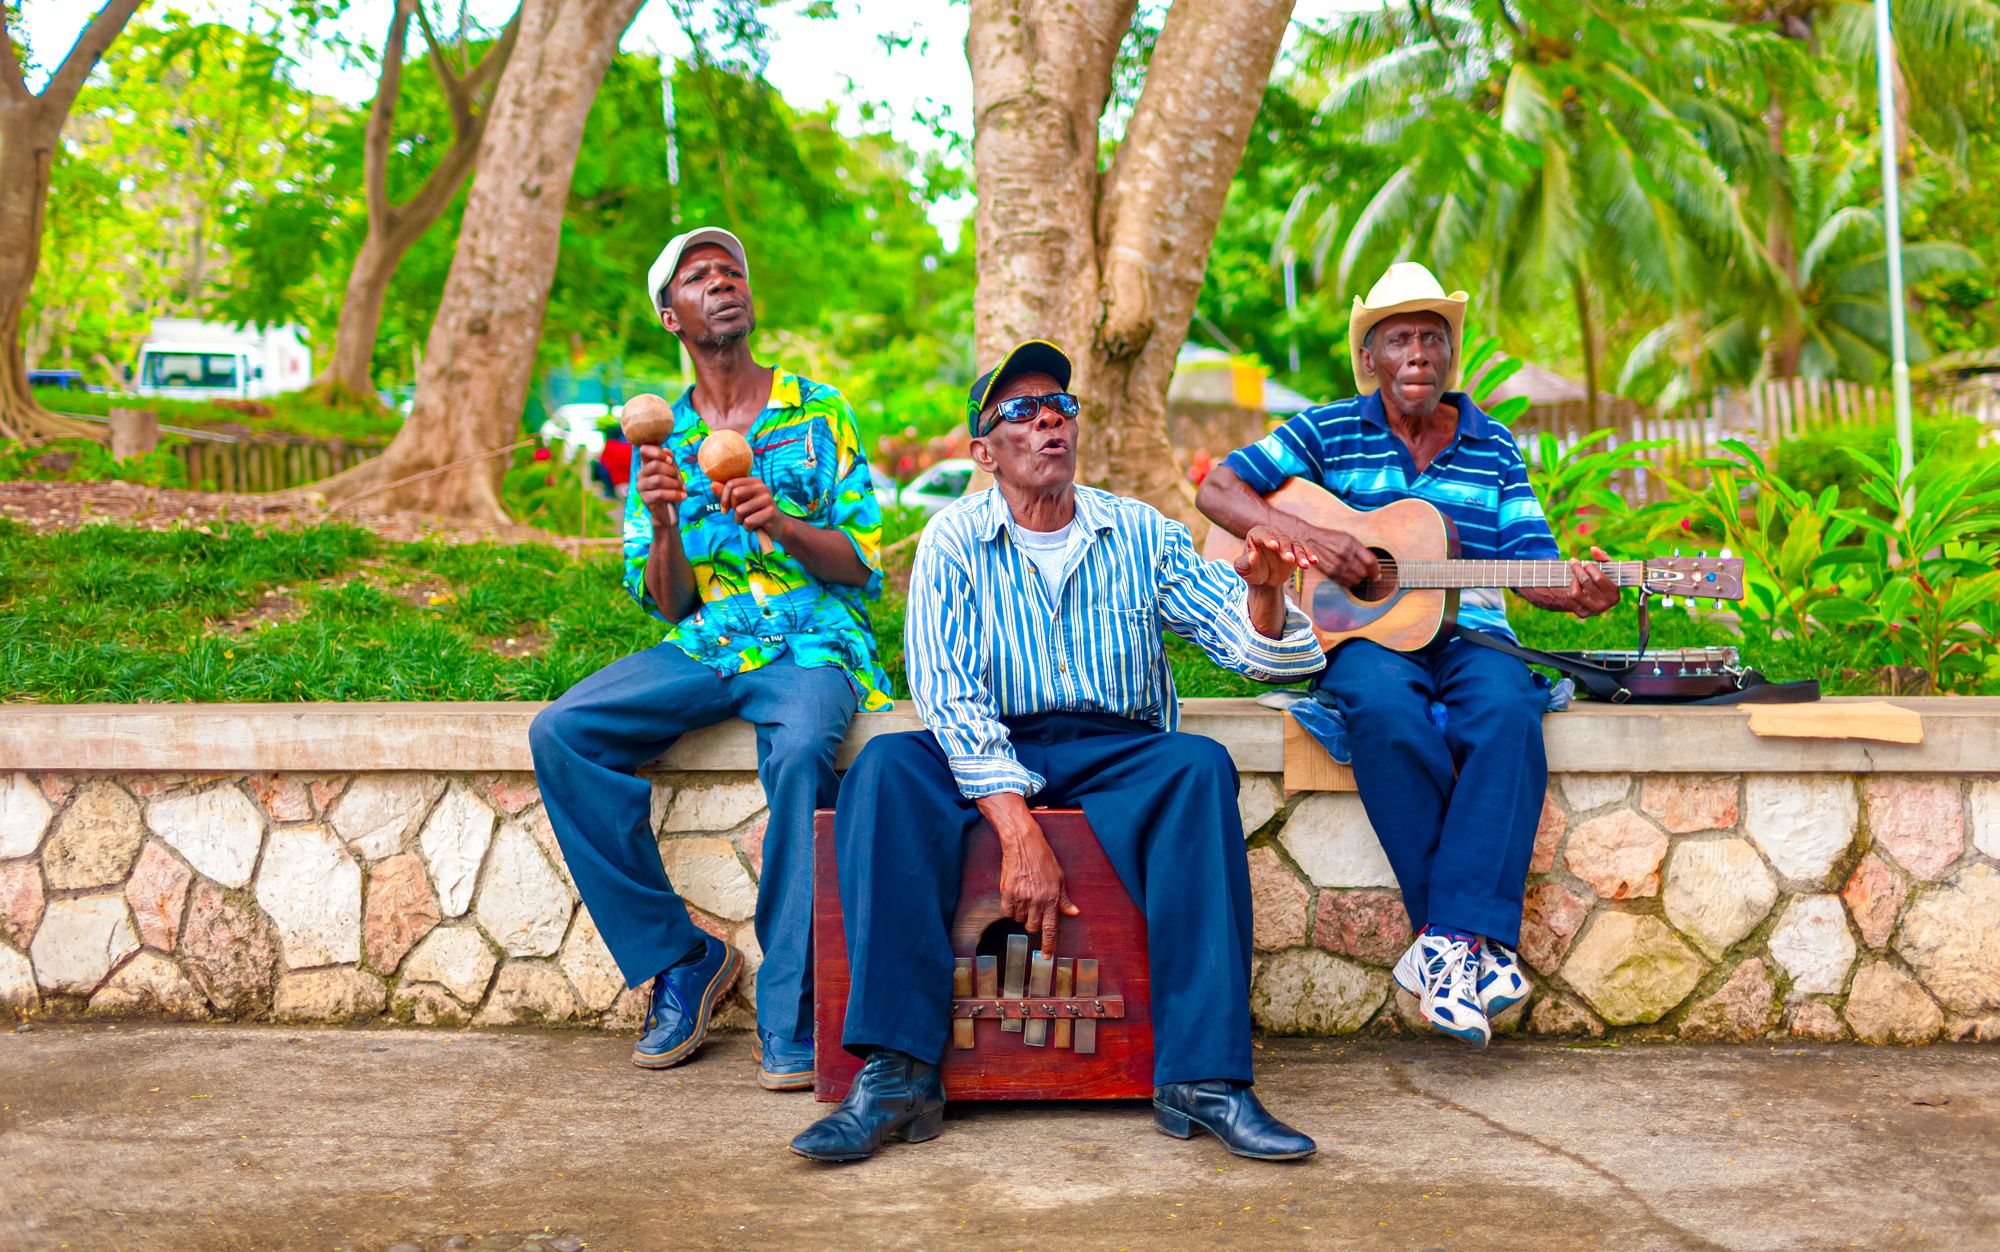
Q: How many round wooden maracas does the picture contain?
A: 2